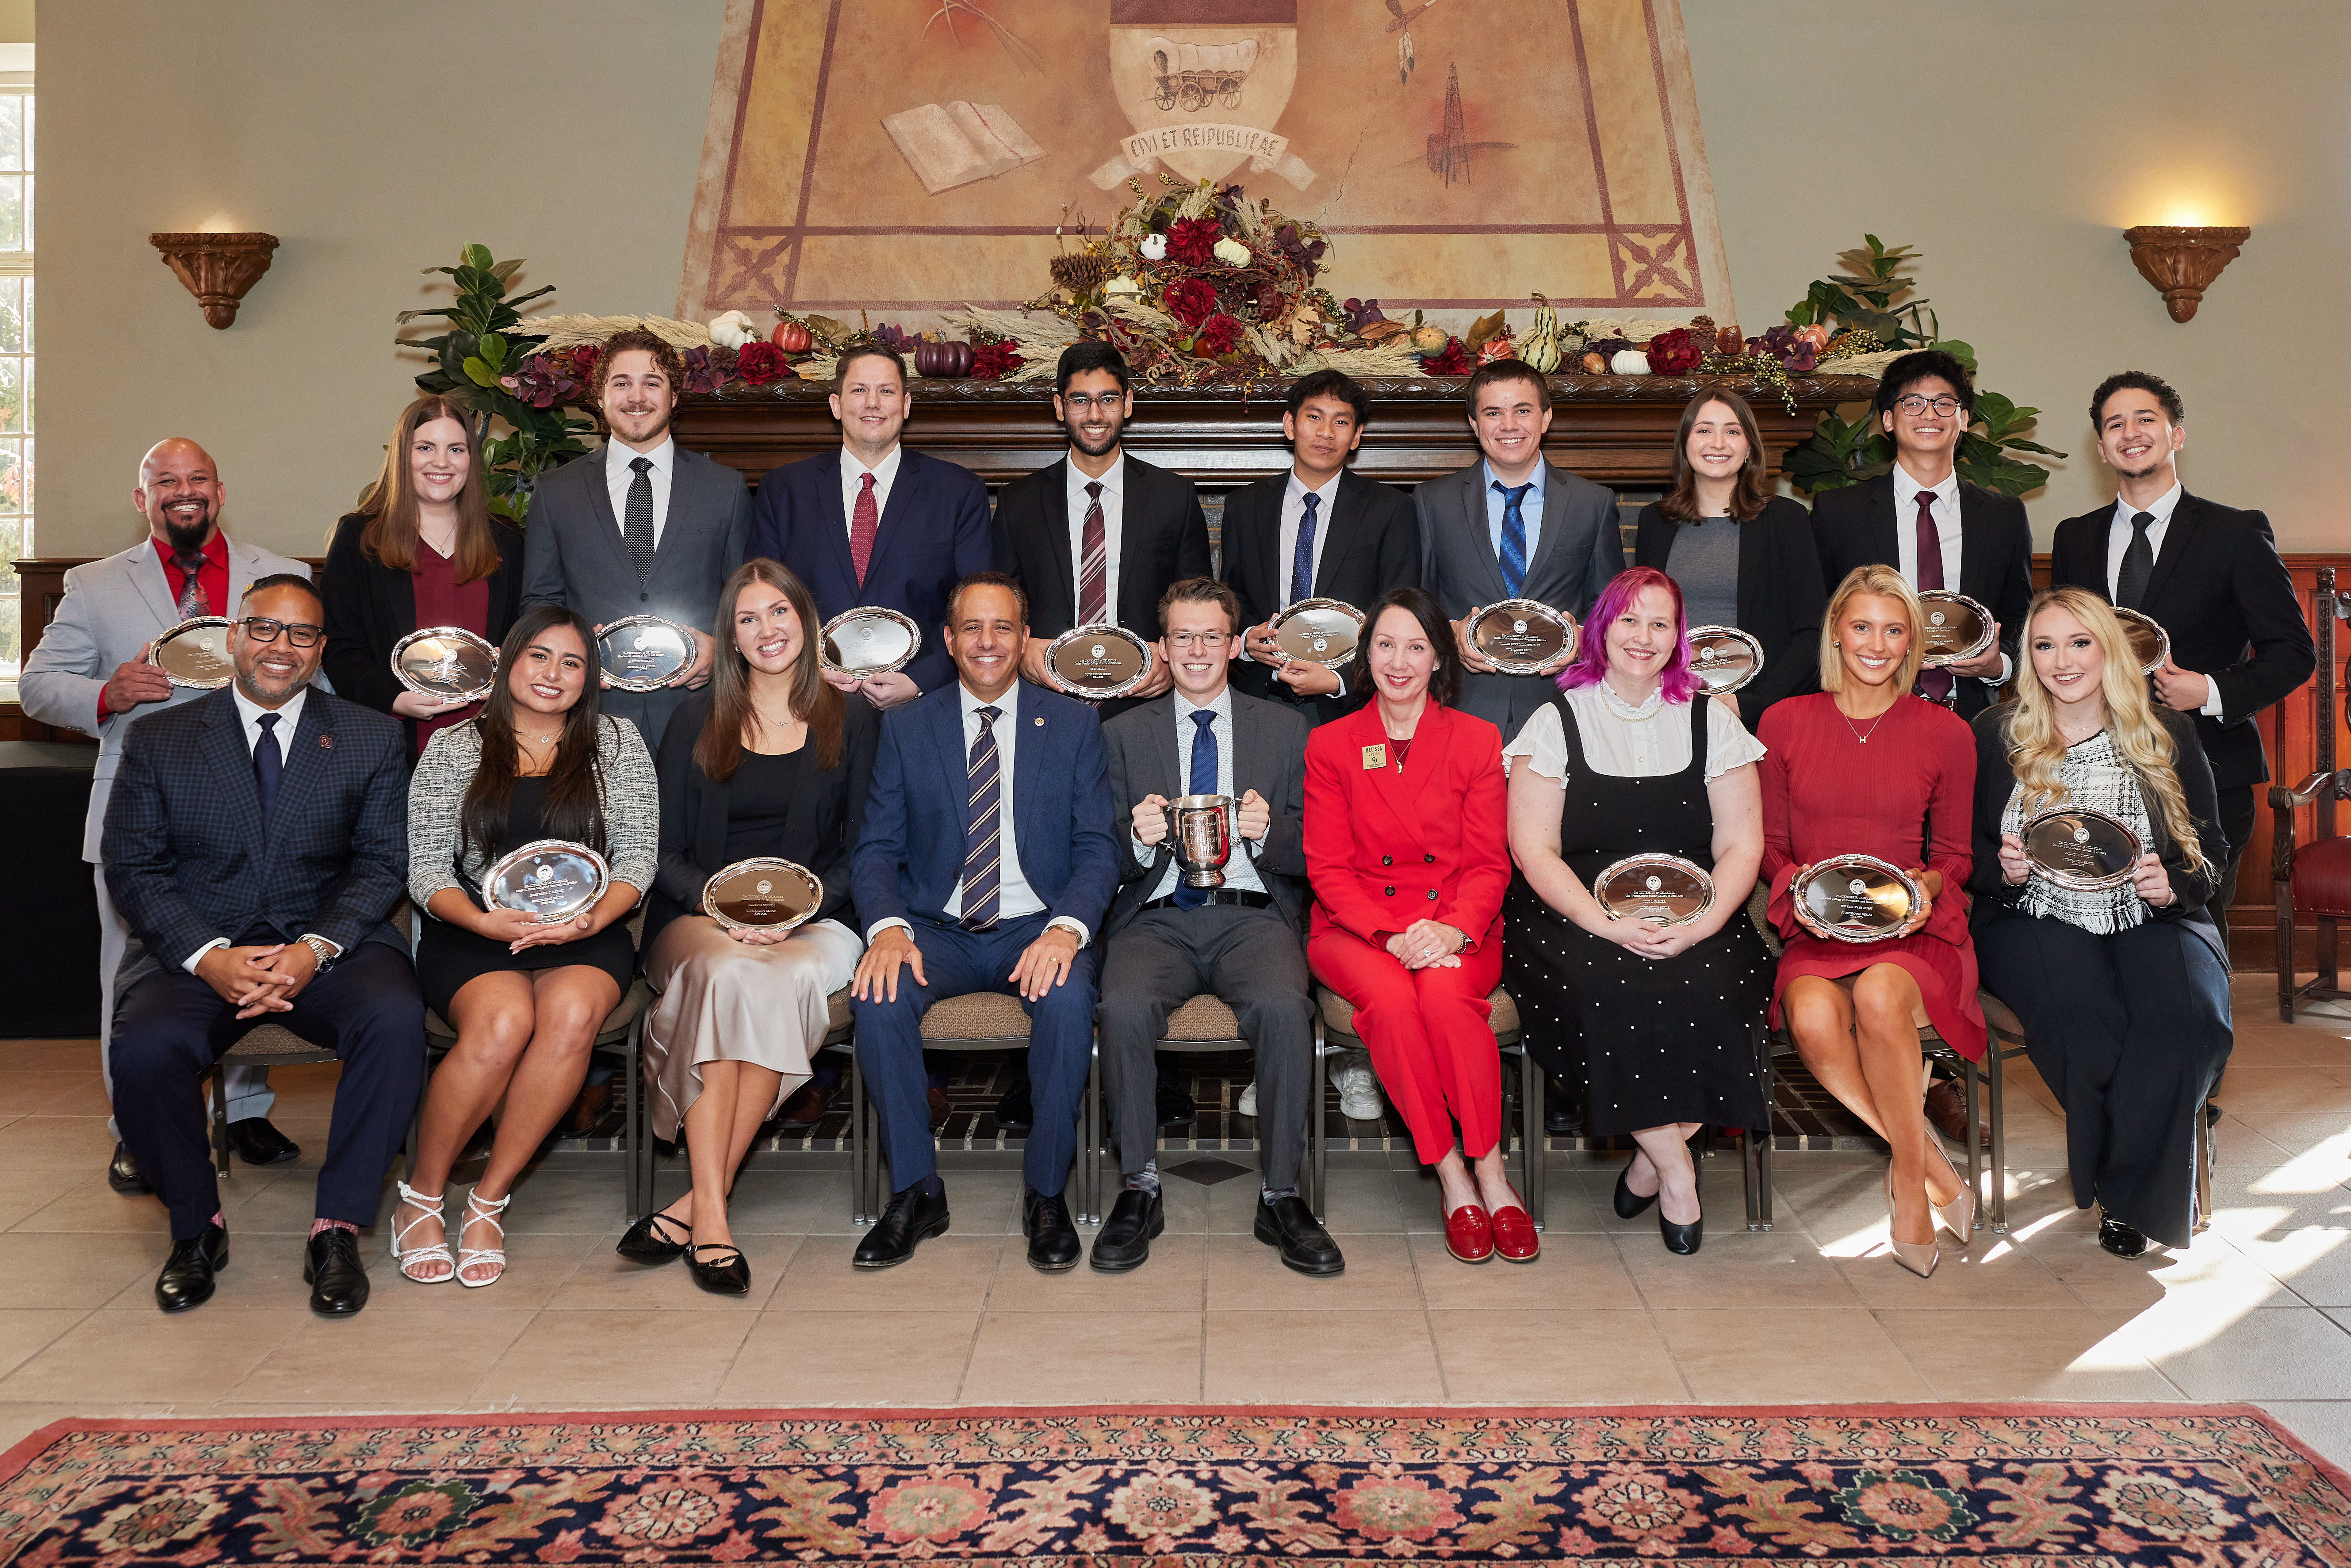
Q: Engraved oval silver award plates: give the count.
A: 15